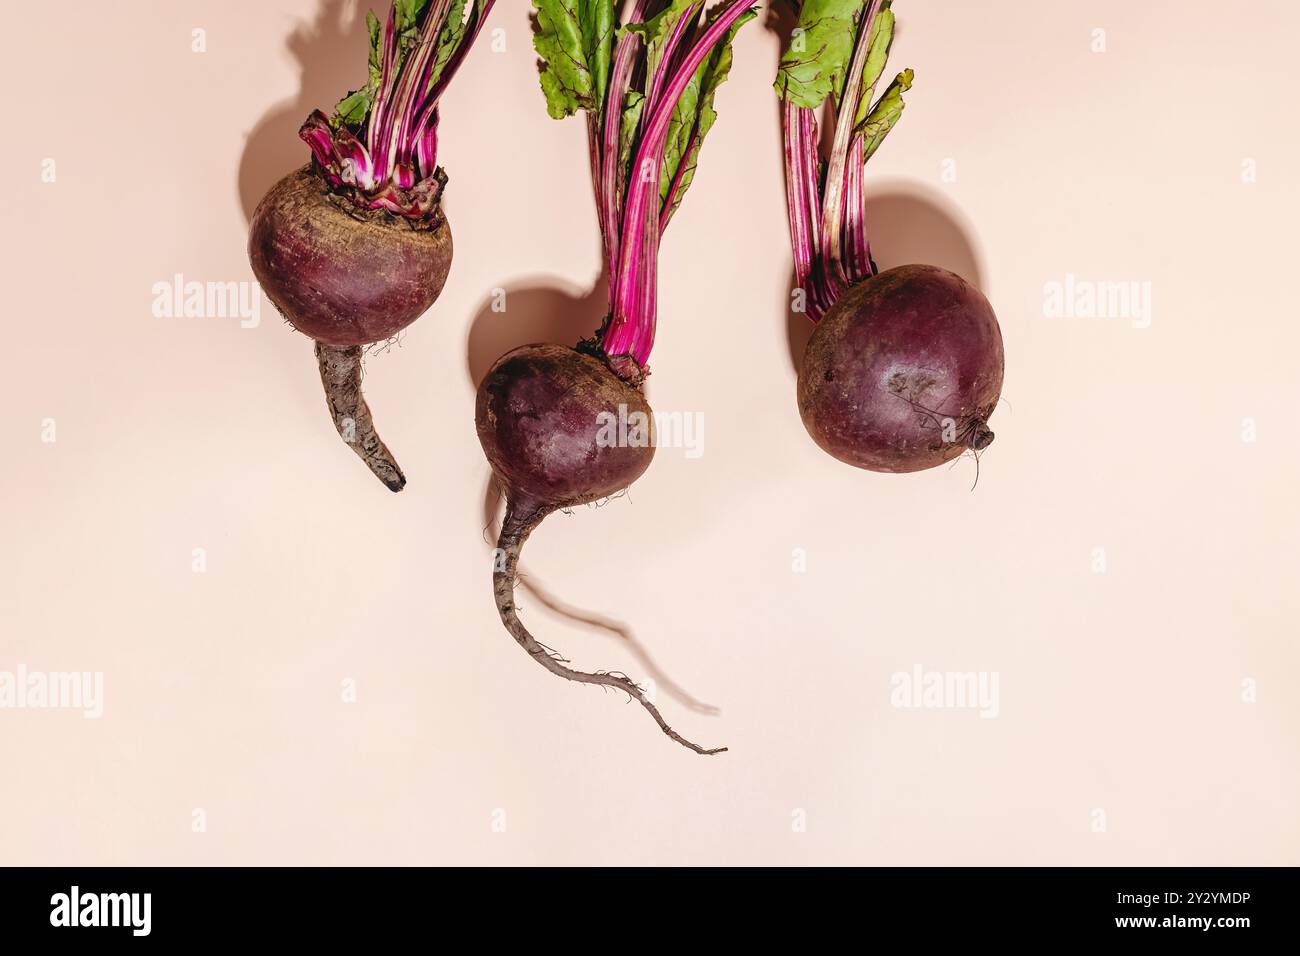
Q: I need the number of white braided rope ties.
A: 0